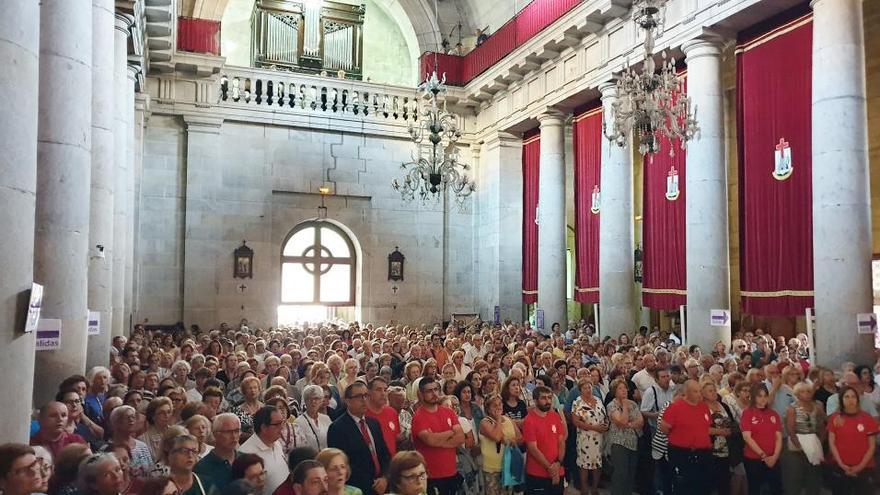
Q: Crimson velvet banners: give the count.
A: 4